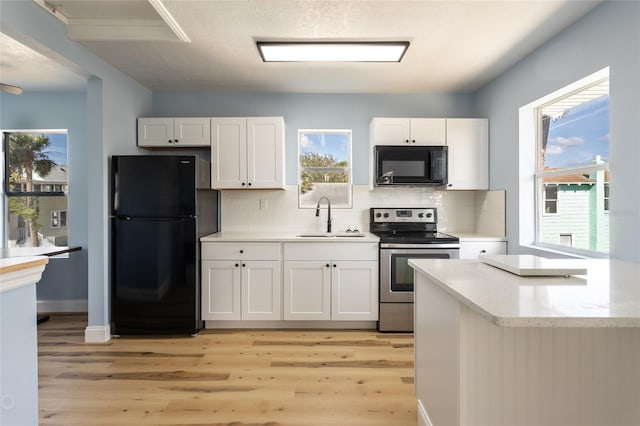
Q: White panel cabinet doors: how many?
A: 11